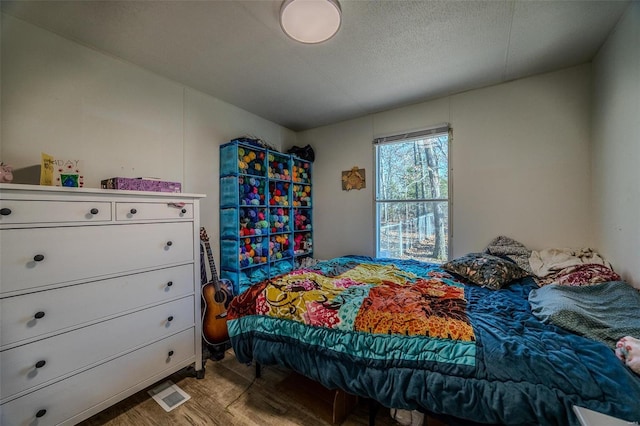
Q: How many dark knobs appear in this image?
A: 12